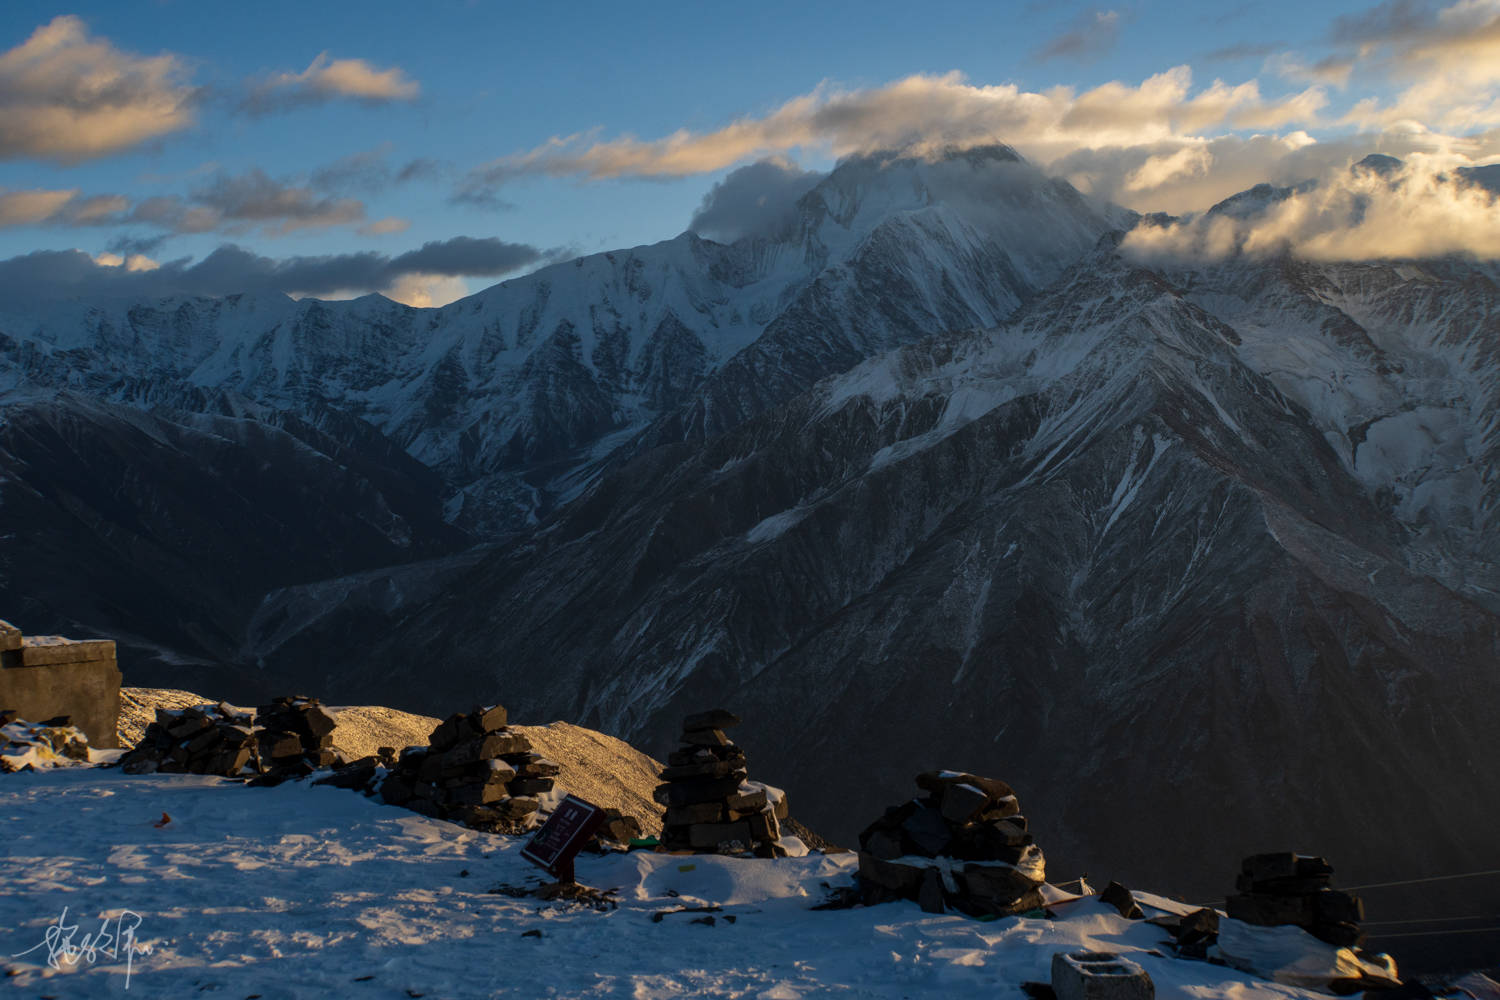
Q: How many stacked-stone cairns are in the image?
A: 6